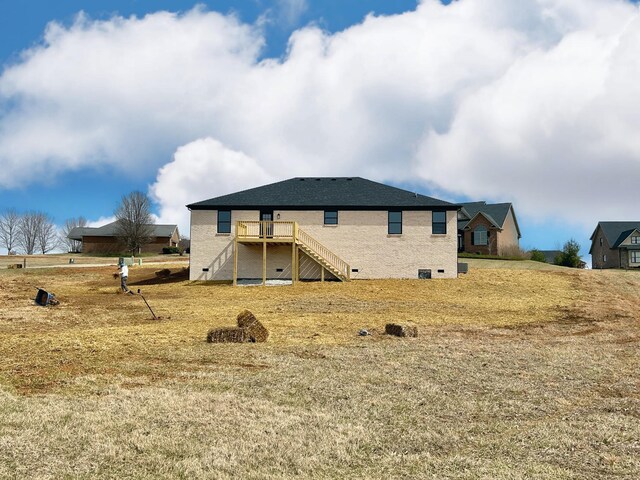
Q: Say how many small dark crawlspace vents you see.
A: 4